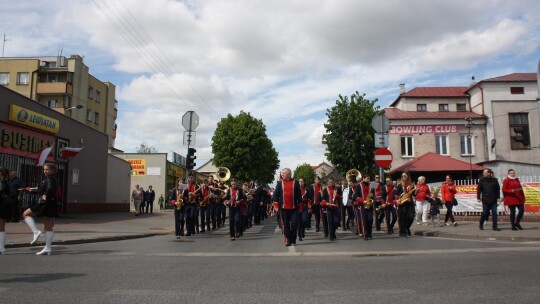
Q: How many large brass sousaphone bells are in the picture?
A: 2